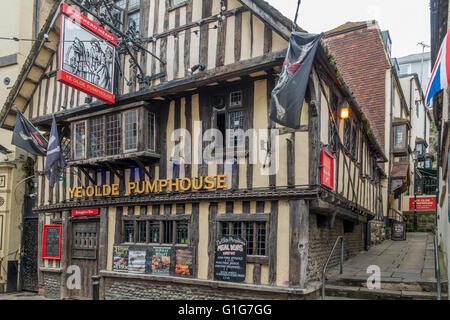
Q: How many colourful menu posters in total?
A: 4